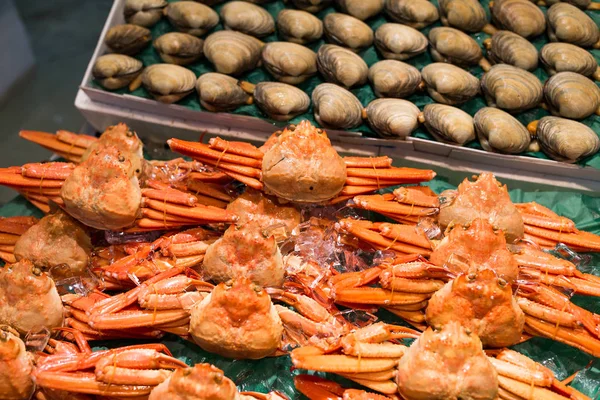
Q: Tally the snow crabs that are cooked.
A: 14